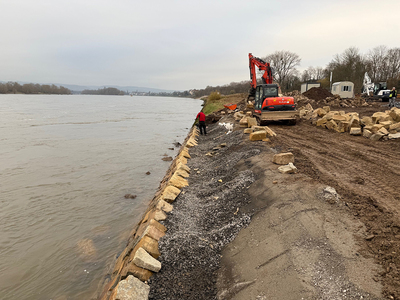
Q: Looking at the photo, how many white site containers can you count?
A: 2